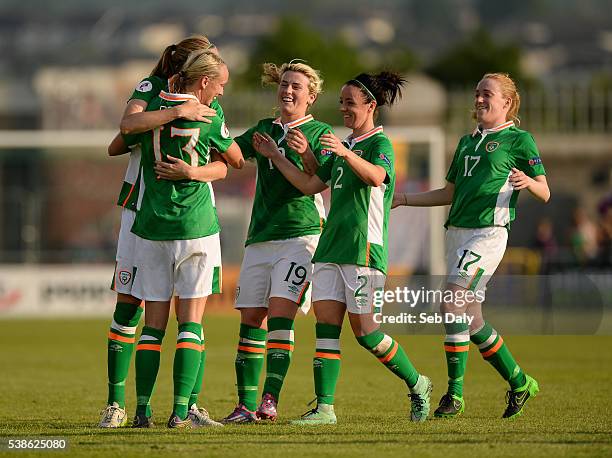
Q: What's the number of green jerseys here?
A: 5